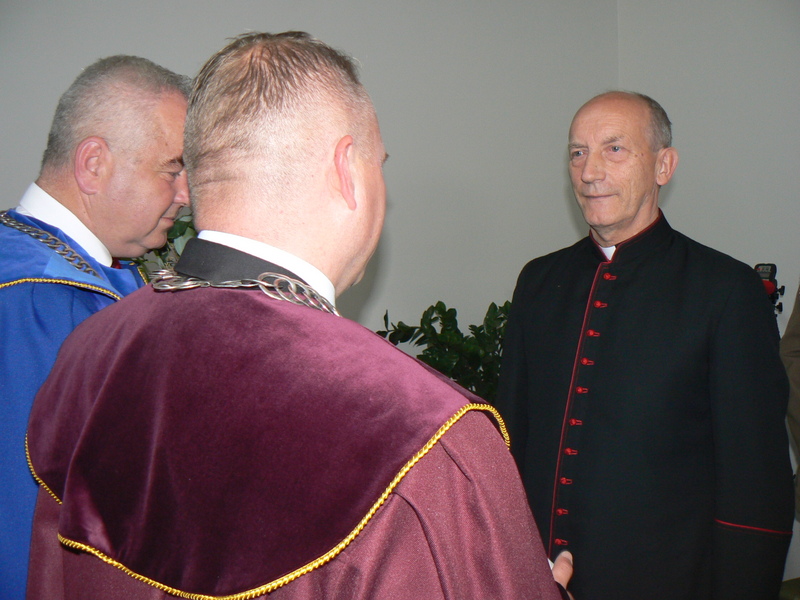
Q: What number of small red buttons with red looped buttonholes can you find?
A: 10